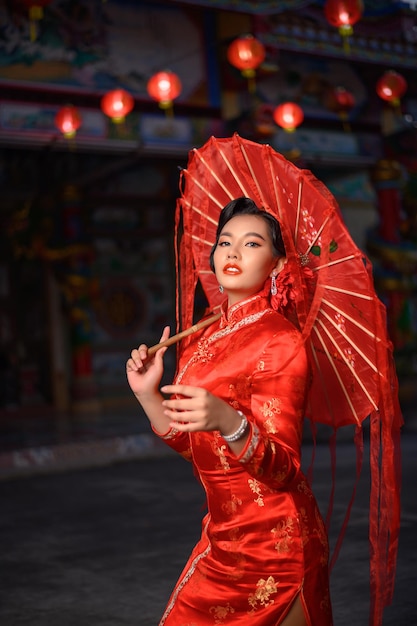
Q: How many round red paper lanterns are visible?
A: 9